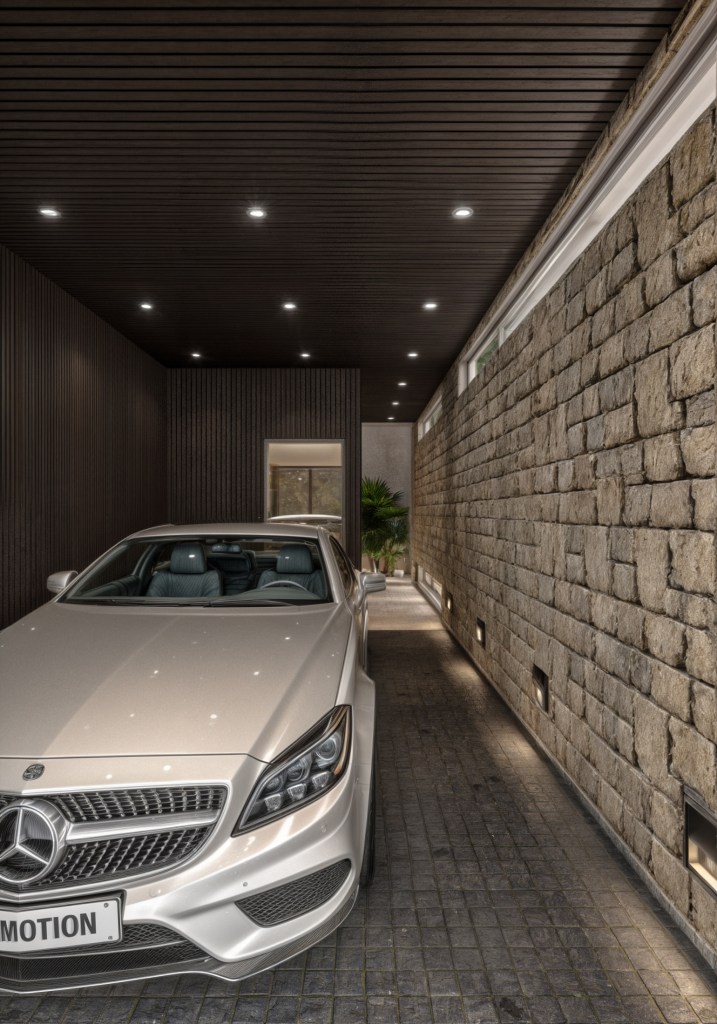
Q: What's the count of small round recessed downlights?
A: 12